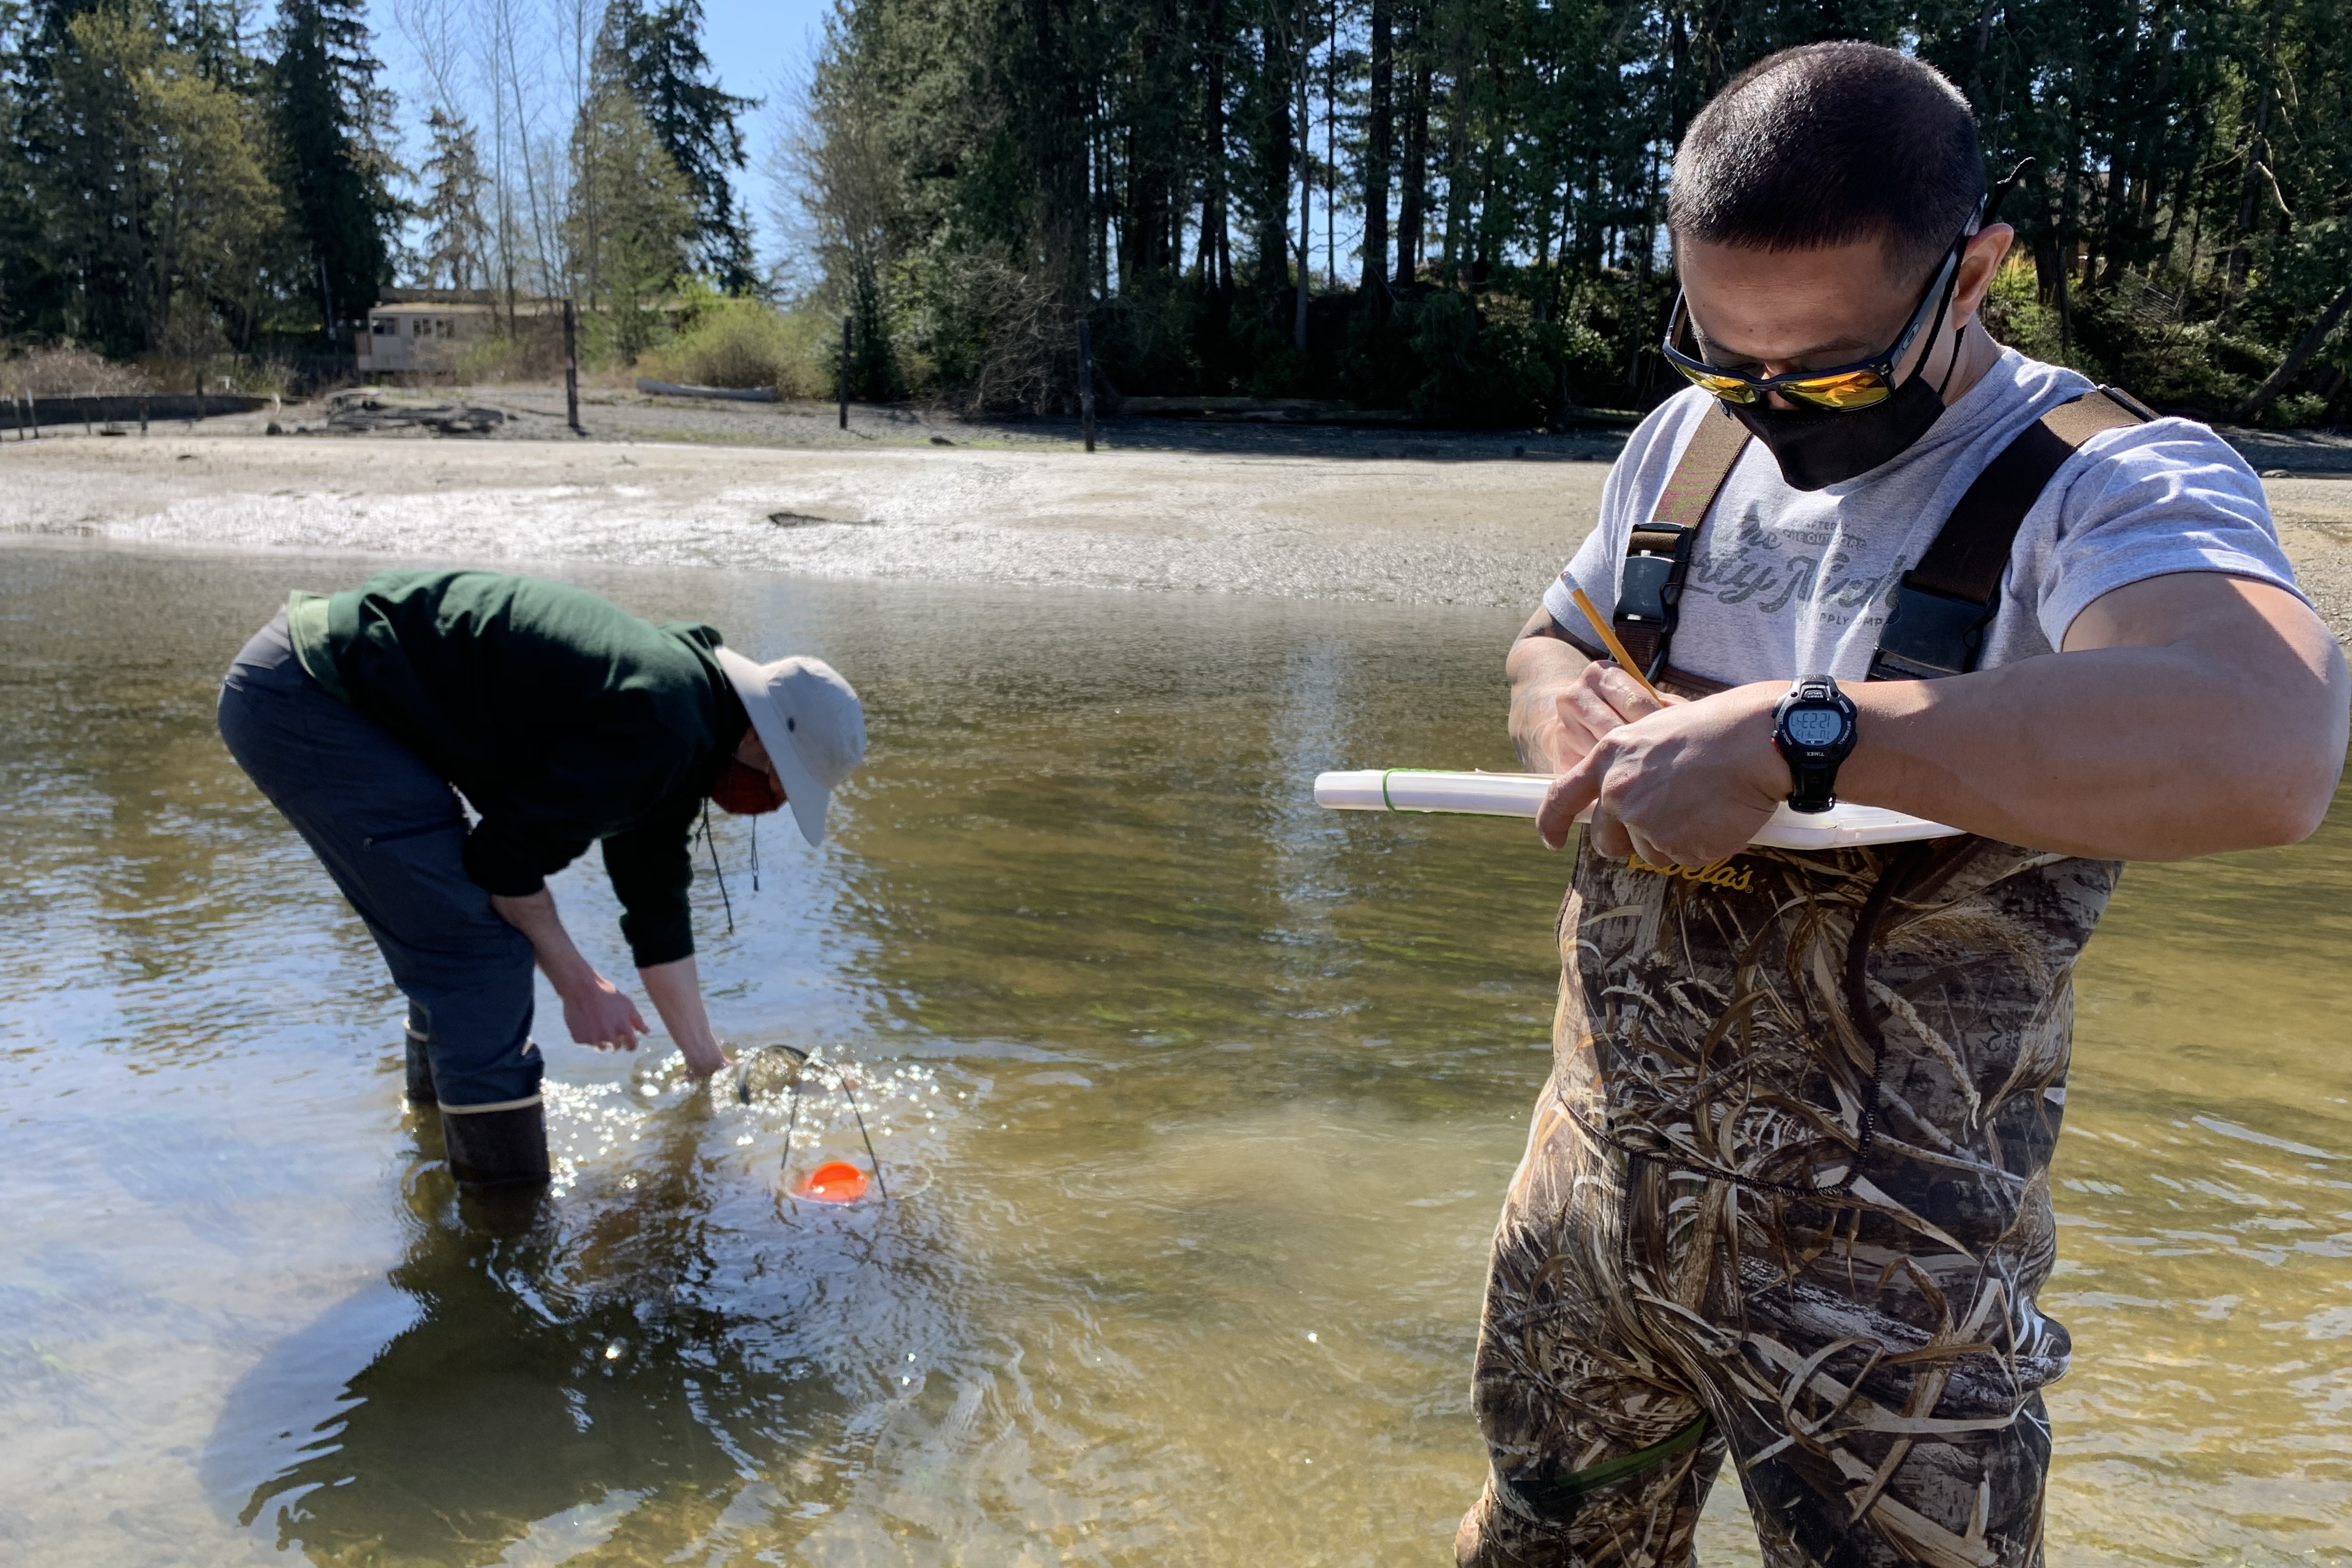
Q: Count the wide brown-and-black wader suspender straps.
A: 2